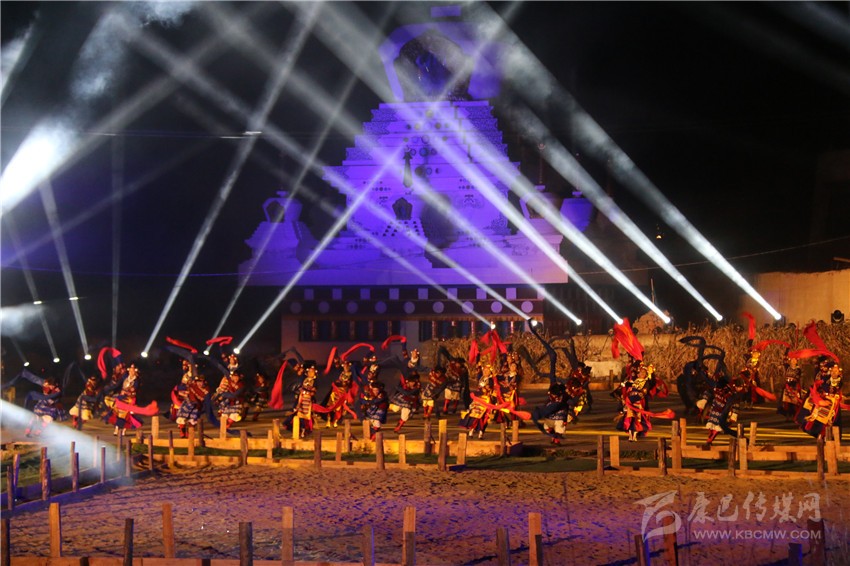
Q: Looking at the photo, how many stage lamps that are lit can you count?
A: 13